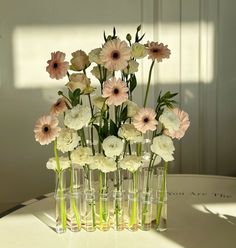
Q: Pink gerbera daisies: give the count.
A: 8